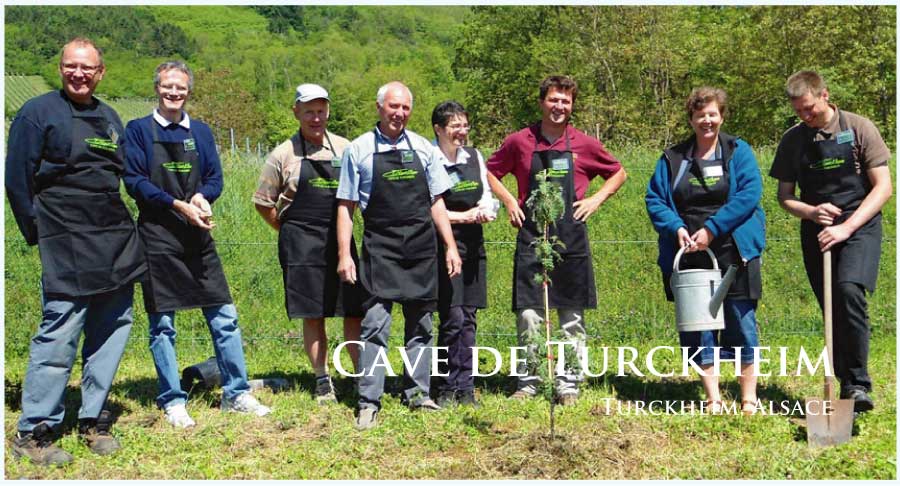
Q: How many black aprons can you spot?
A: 8